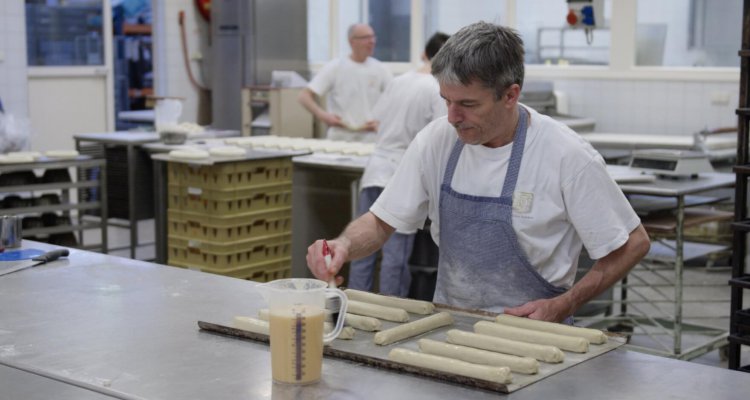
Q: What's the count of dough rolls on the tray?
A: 11